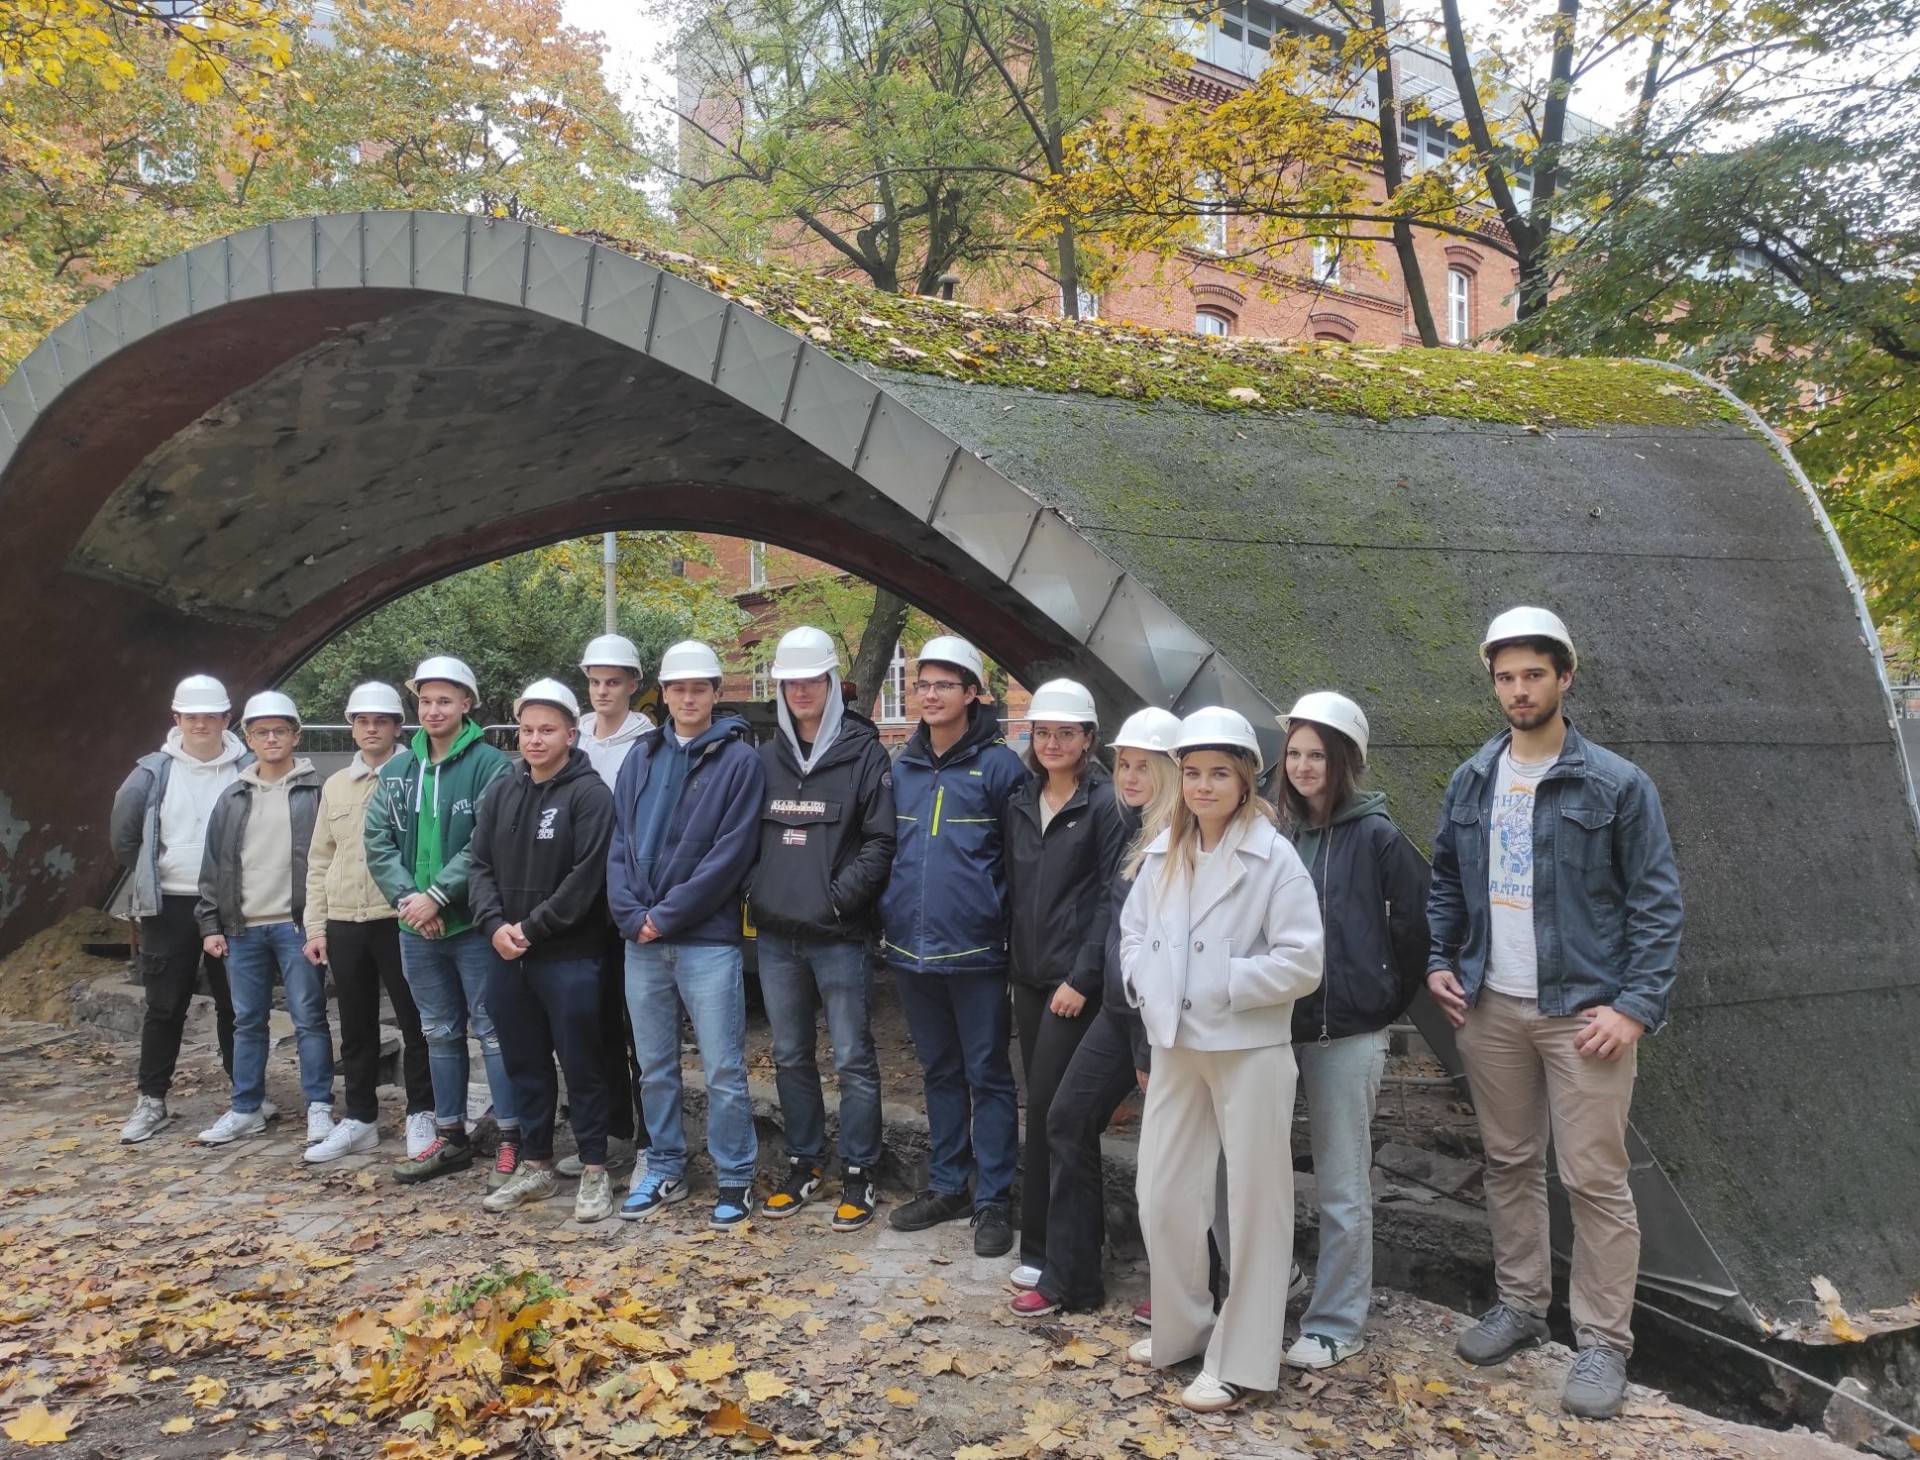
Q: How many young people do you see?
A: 14